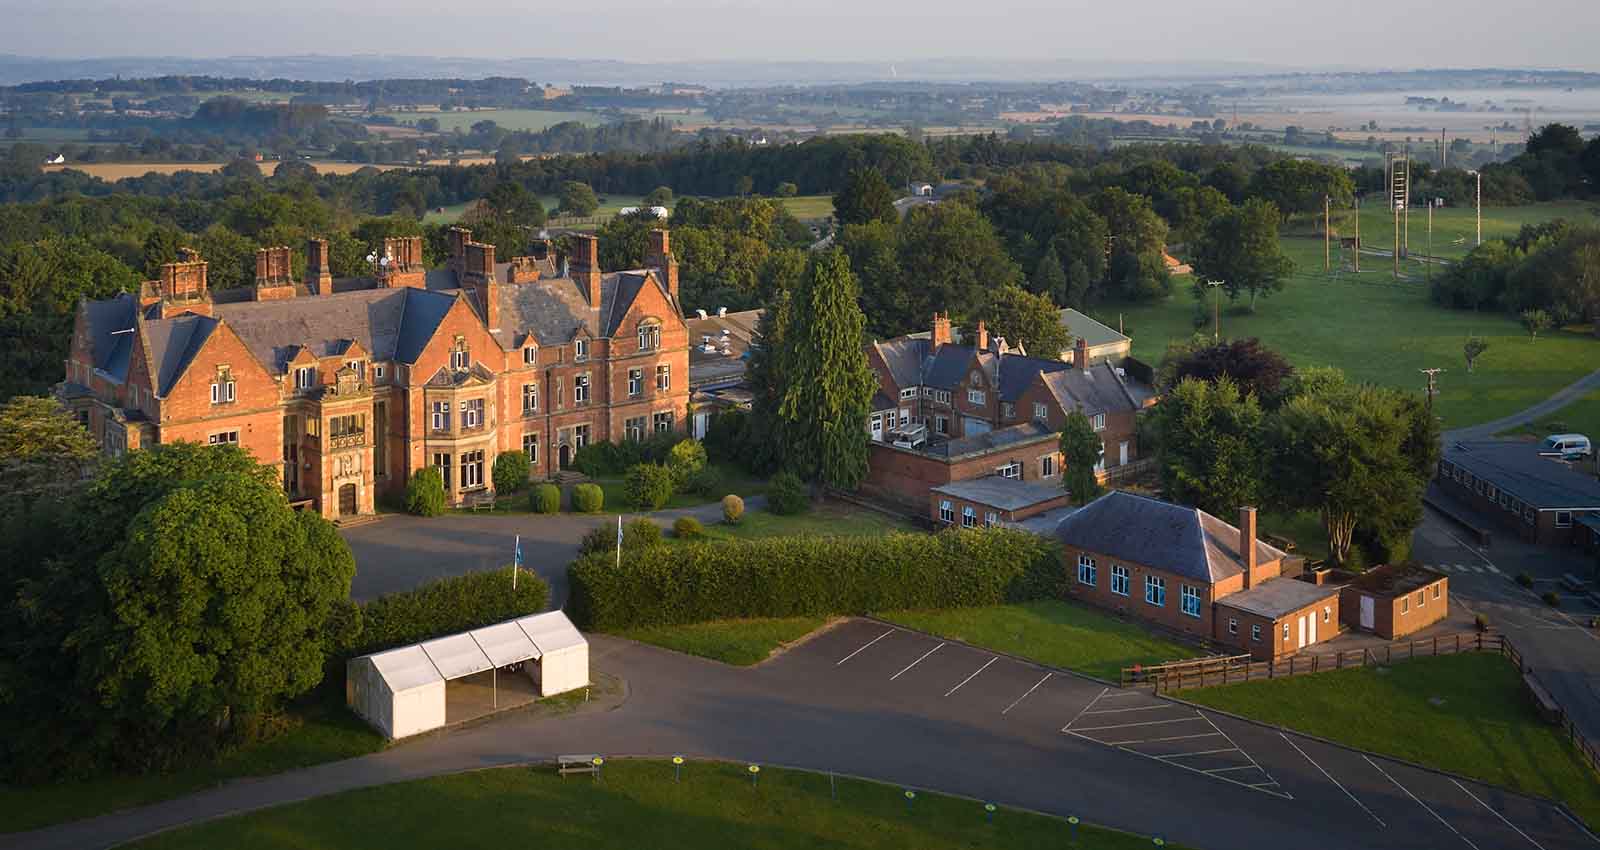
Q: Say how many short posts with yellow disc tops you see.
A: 7